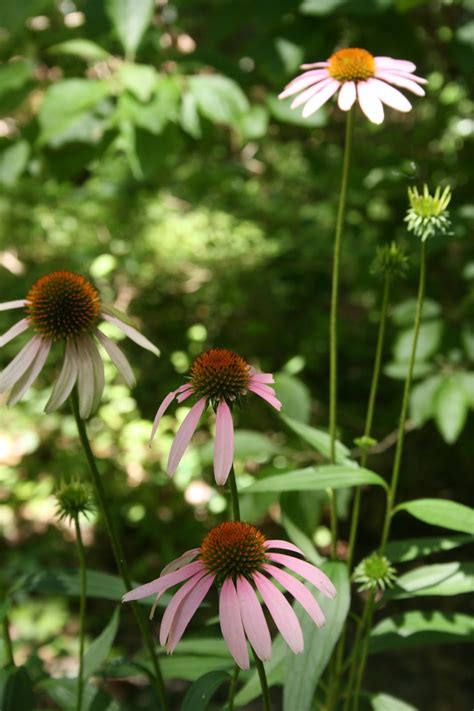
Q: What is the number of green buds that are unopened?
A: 4